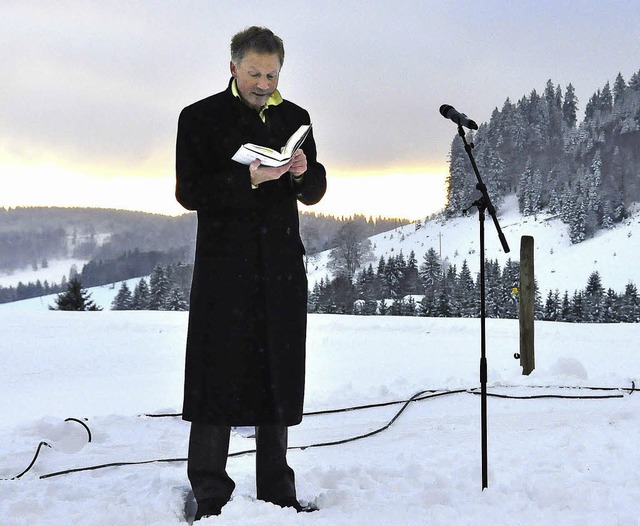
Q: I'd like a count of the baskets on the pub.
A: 0